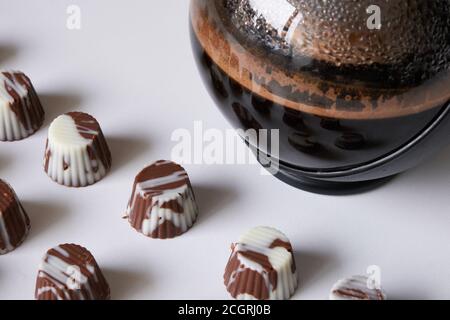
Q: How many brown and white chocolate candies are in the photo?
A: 7